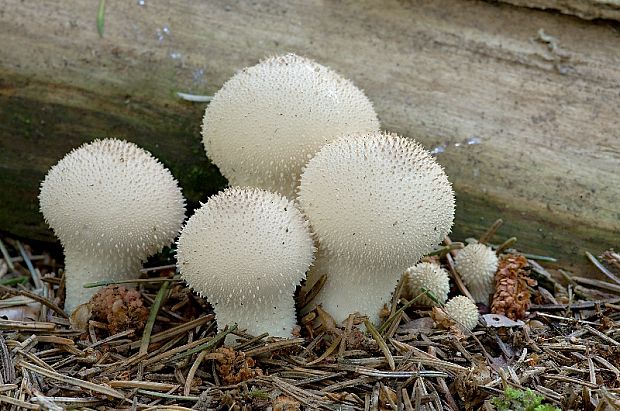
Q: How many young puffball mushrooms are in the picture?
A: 3